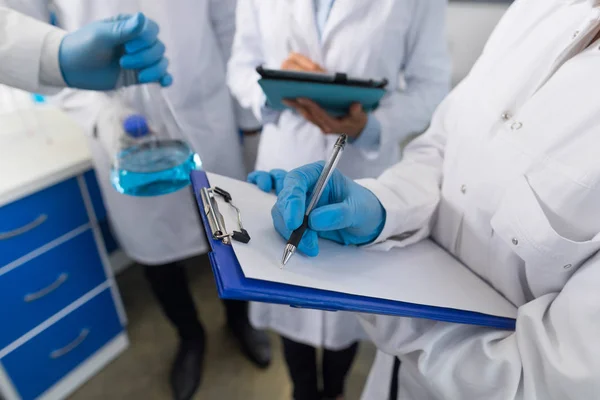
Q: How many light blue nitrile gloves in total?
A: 3